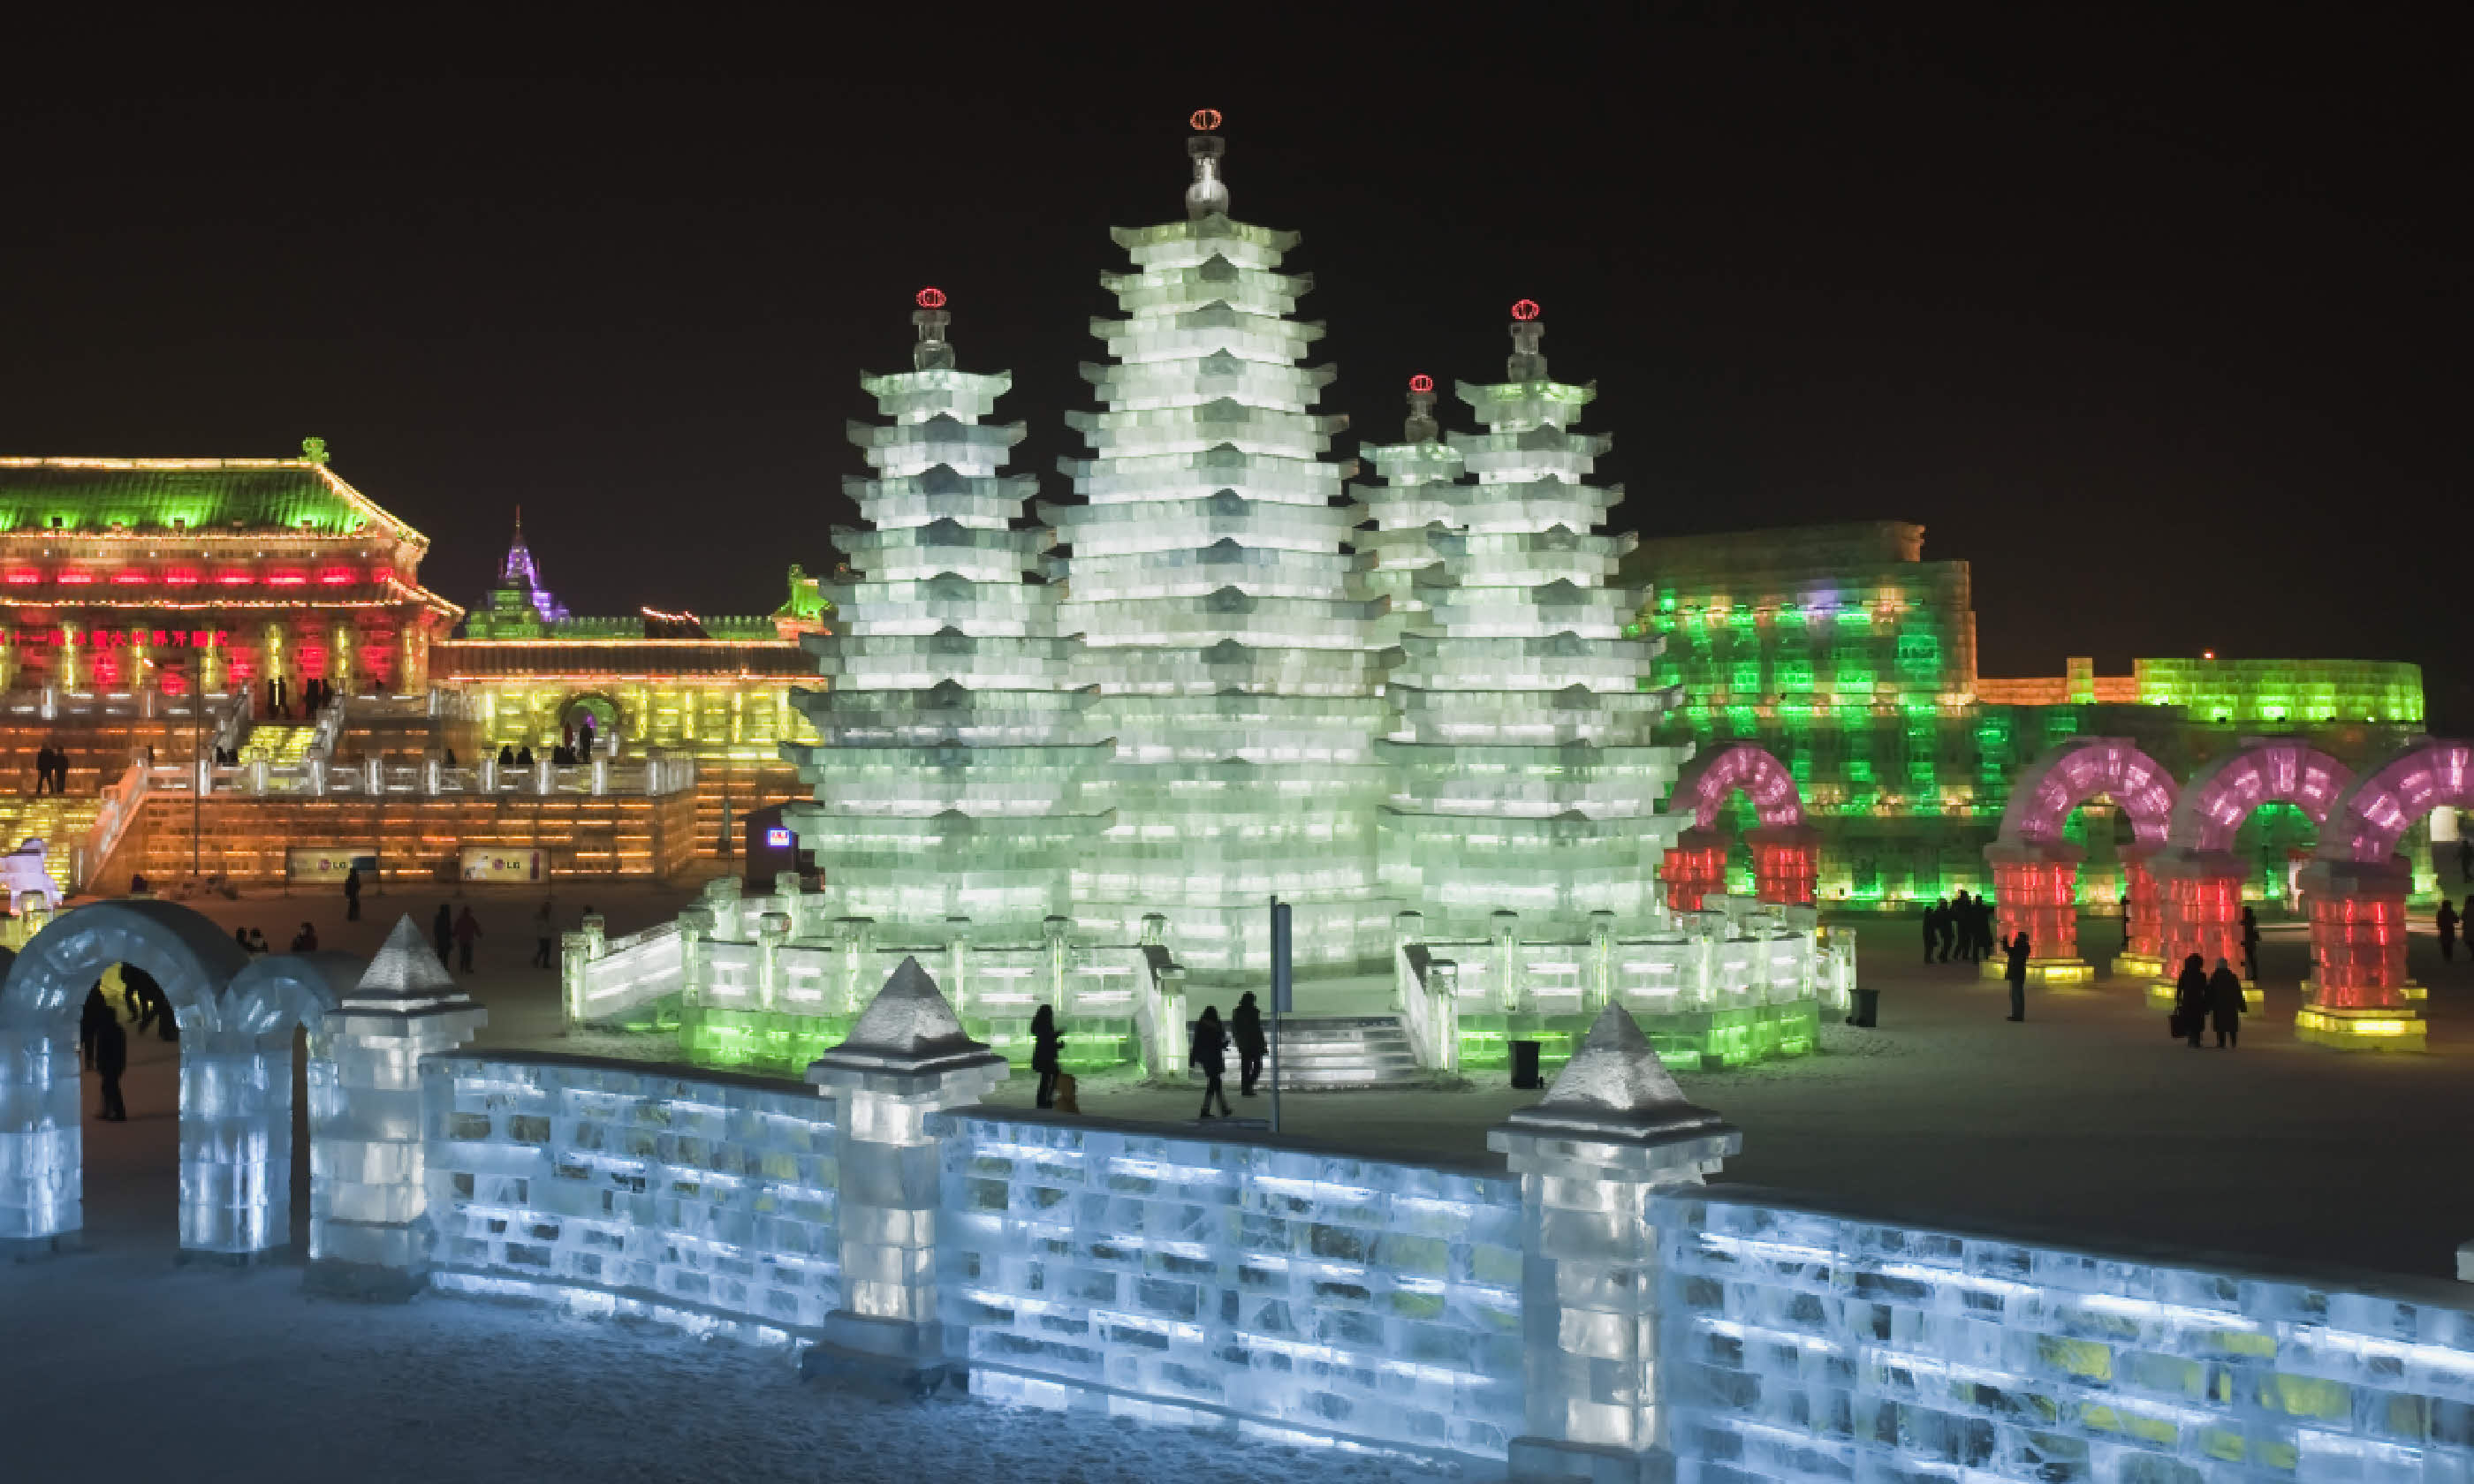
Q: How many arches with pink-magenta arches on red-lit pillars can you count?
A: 4